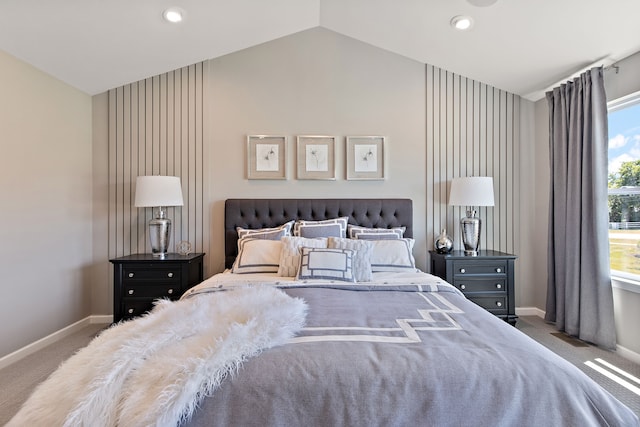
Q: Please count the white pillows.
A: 5